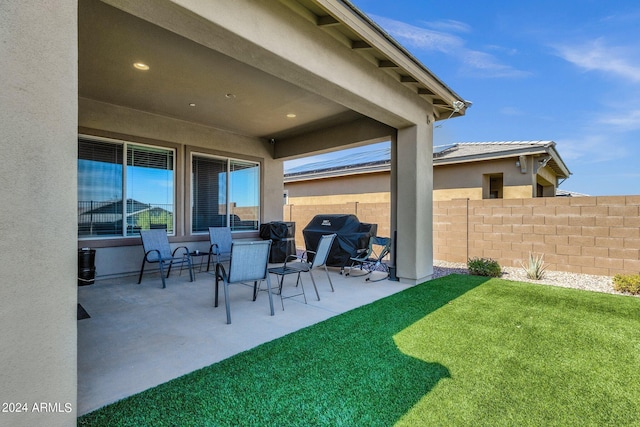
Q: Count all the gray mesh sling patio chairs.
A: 4